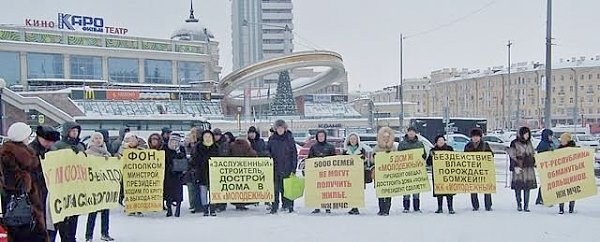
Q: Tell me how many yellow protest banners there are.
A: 7